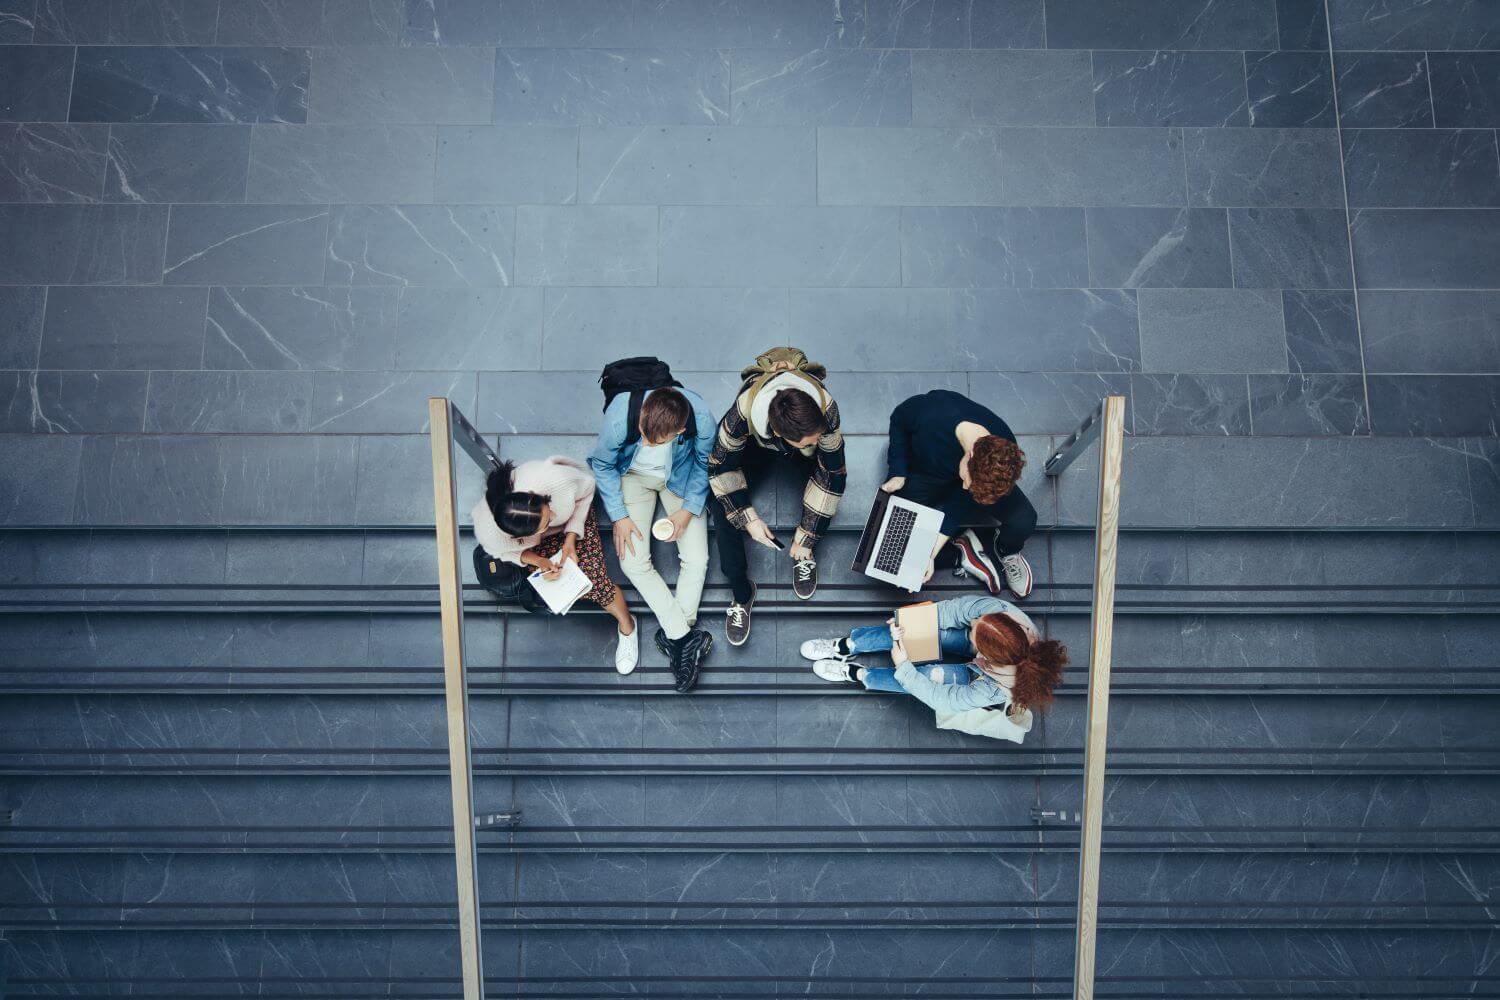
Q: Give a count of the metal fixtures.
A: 4